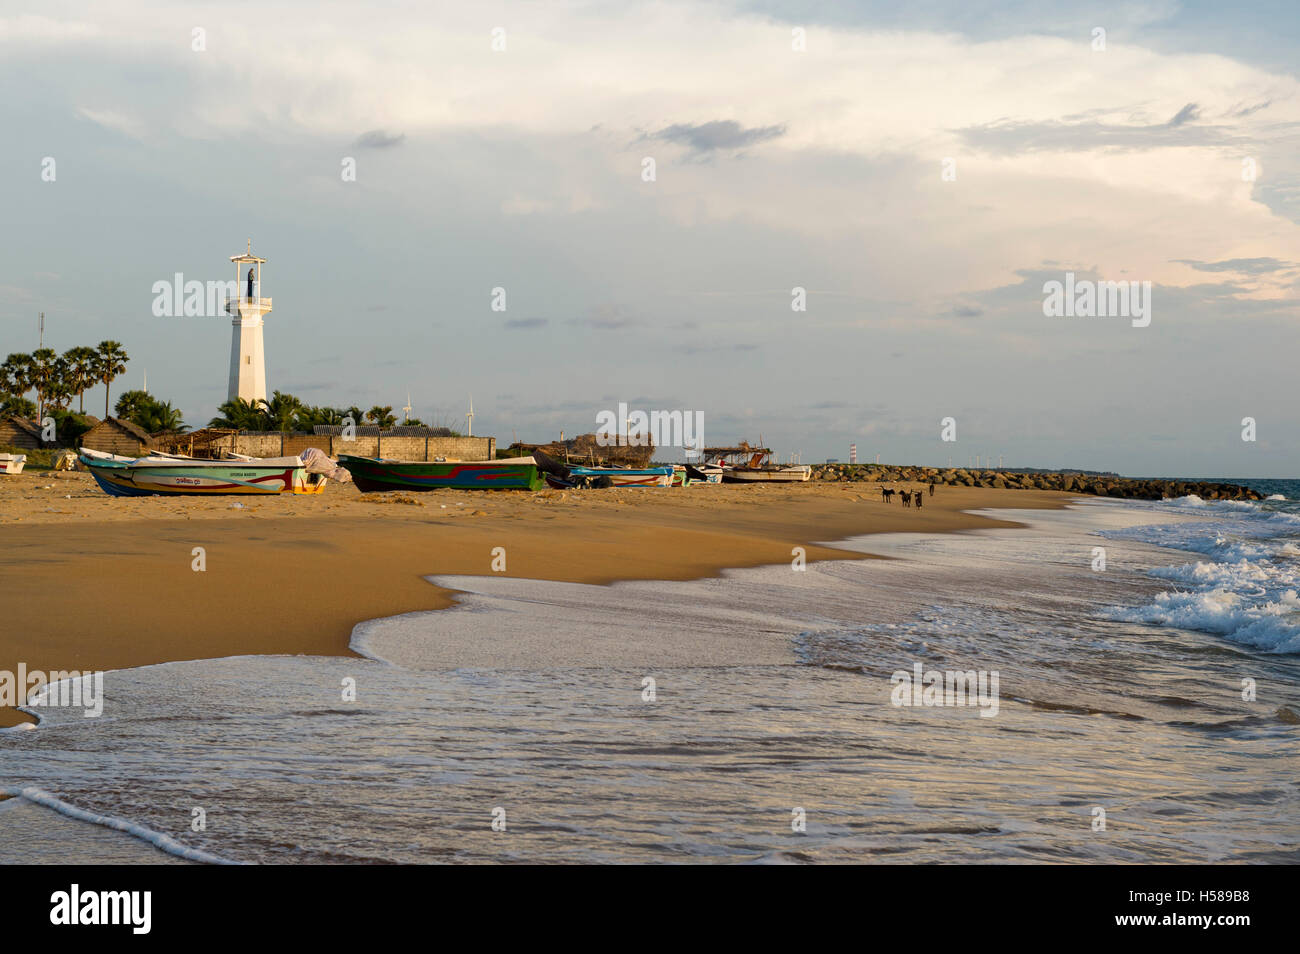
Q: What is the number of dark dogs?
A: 4